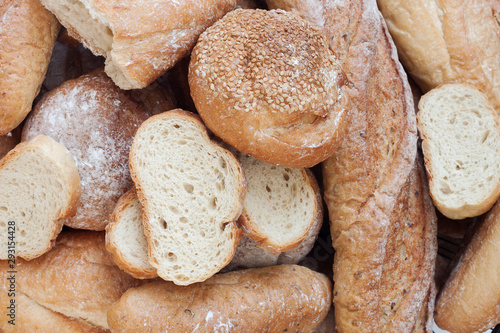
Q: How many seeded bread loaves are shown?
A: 1